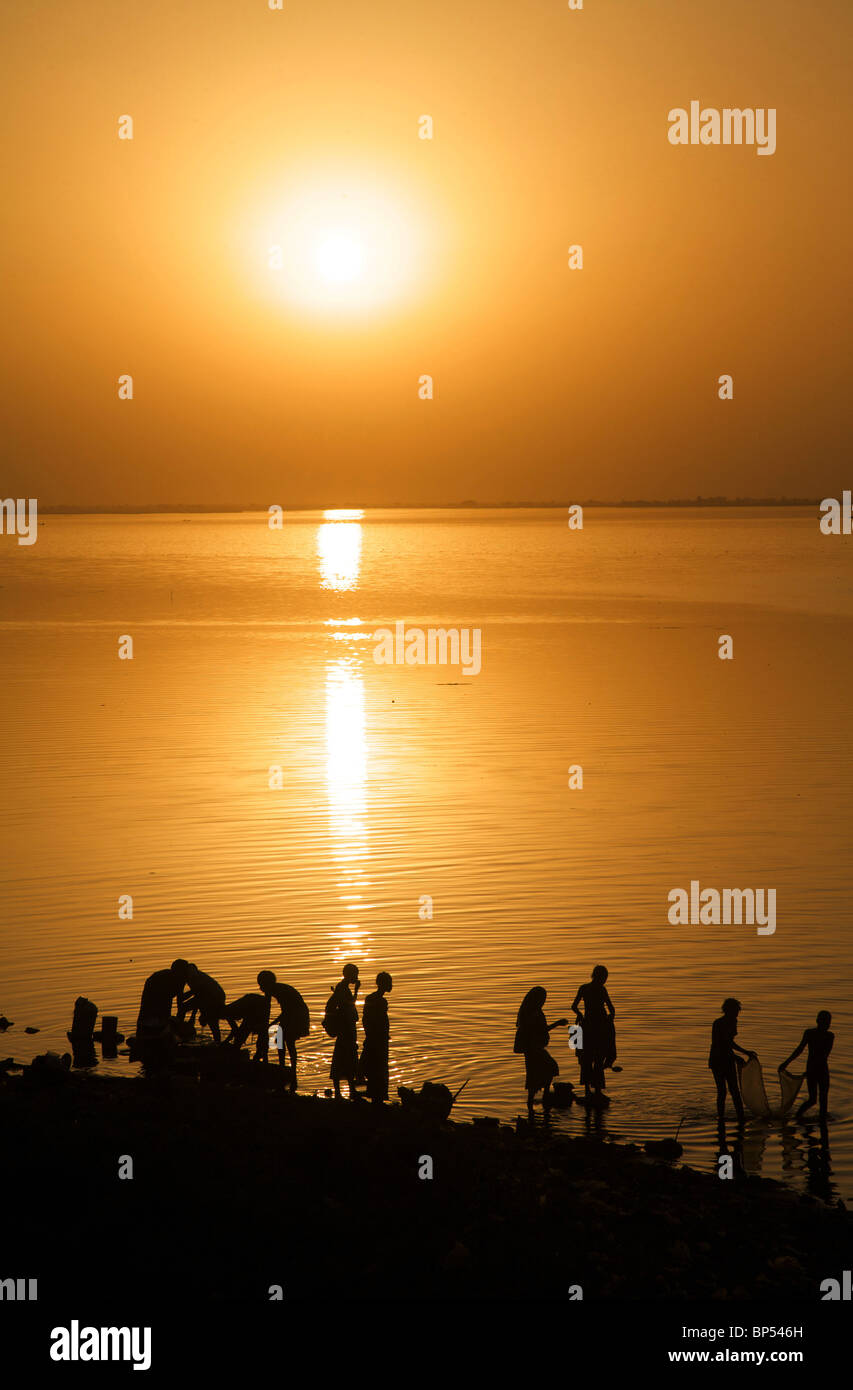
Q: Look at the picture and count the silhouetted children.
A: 10